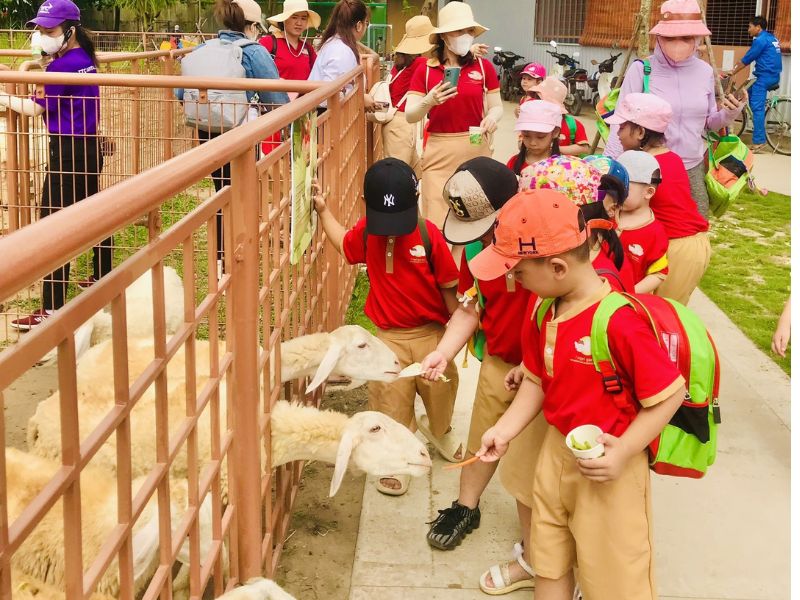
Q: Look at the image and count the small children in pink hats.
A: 4